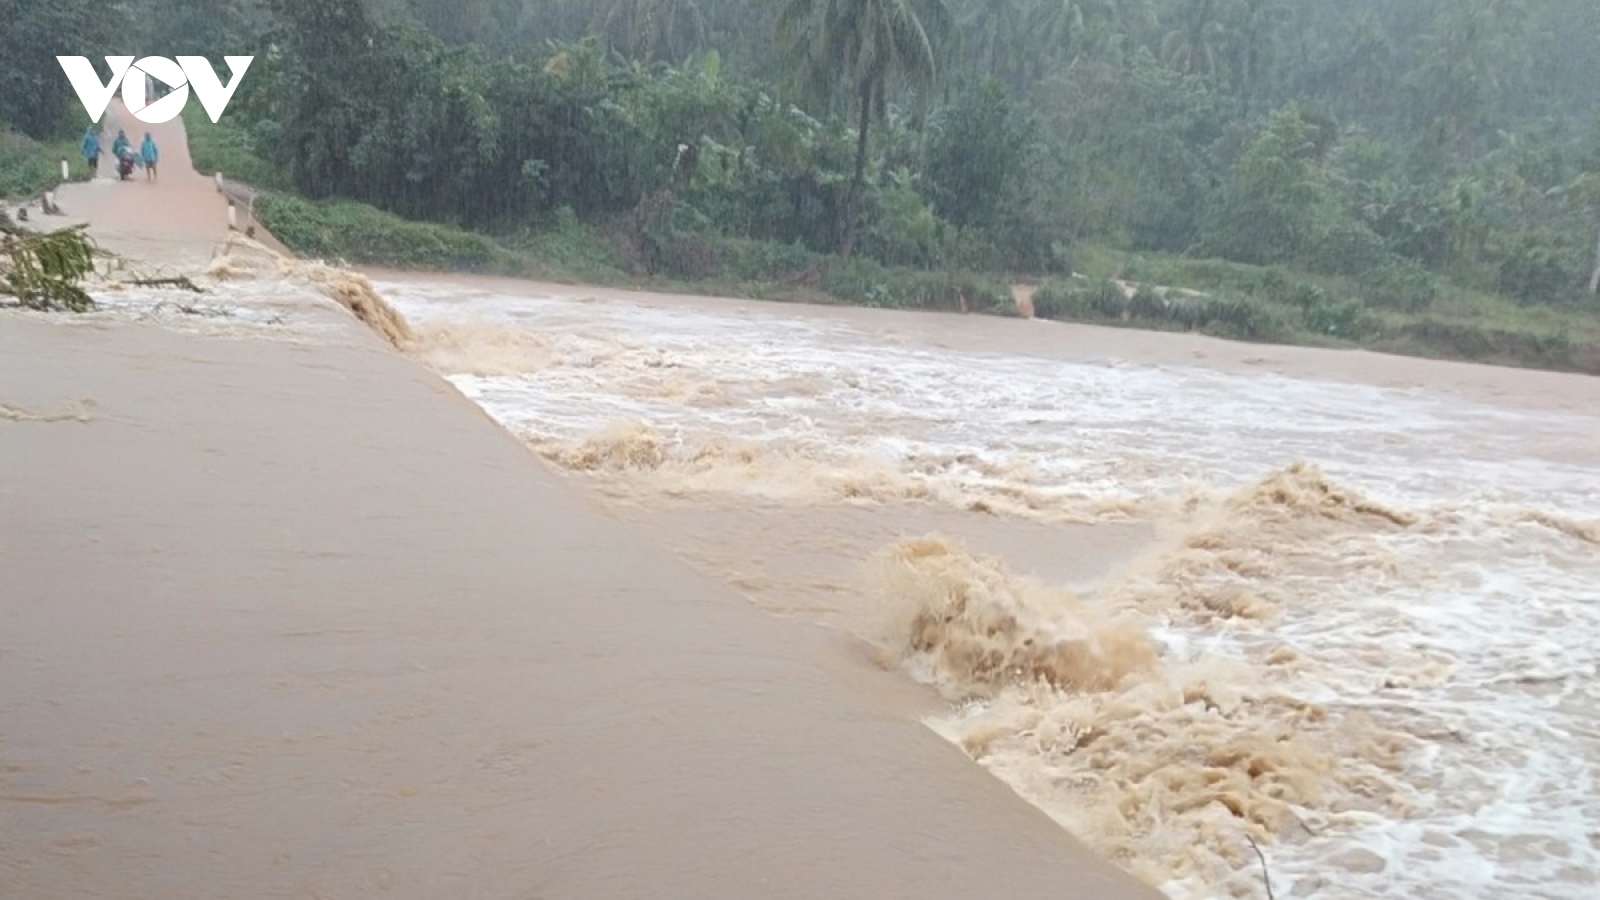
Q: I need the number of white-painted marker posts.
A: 4